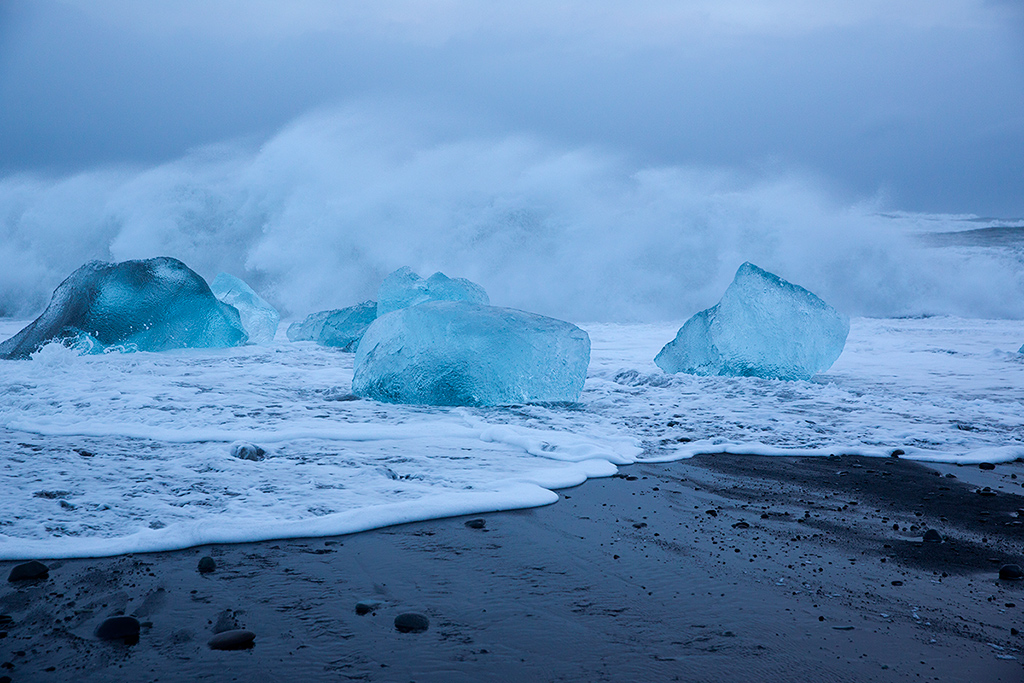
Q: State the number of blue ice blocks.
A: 6